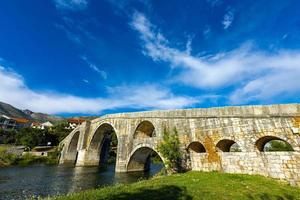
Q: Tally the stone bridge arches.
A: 7